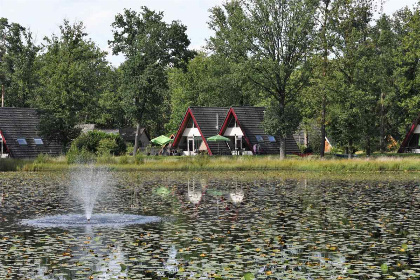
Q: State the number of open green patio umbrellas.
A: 2